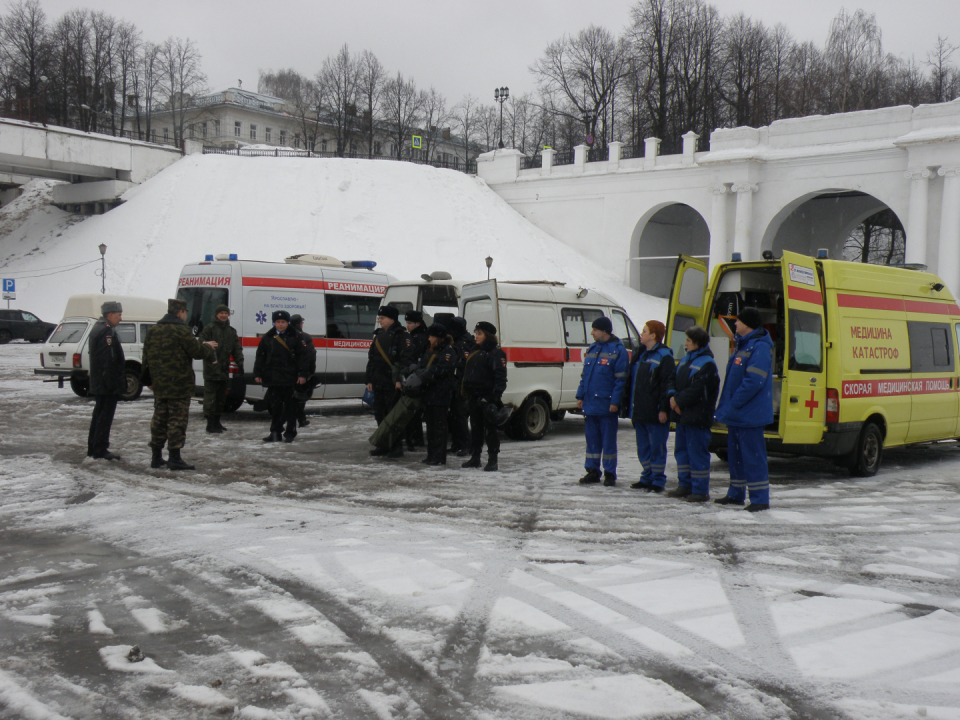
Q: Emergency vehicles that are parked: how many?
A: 3